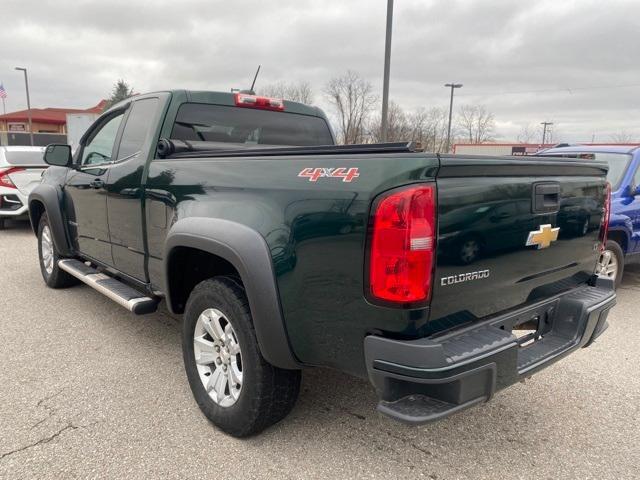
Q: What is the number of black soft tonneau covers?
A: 1